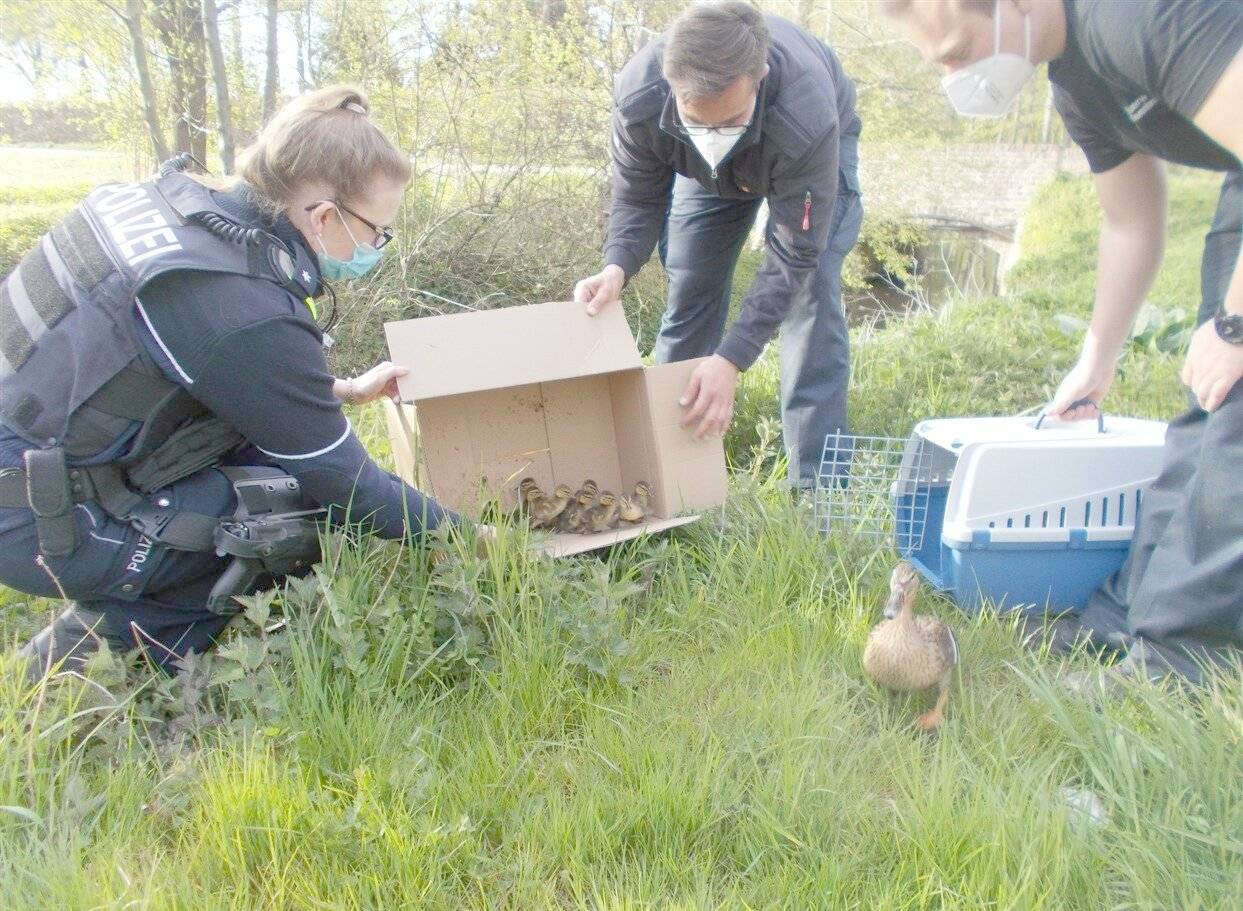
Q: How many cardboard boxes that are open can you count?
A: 1